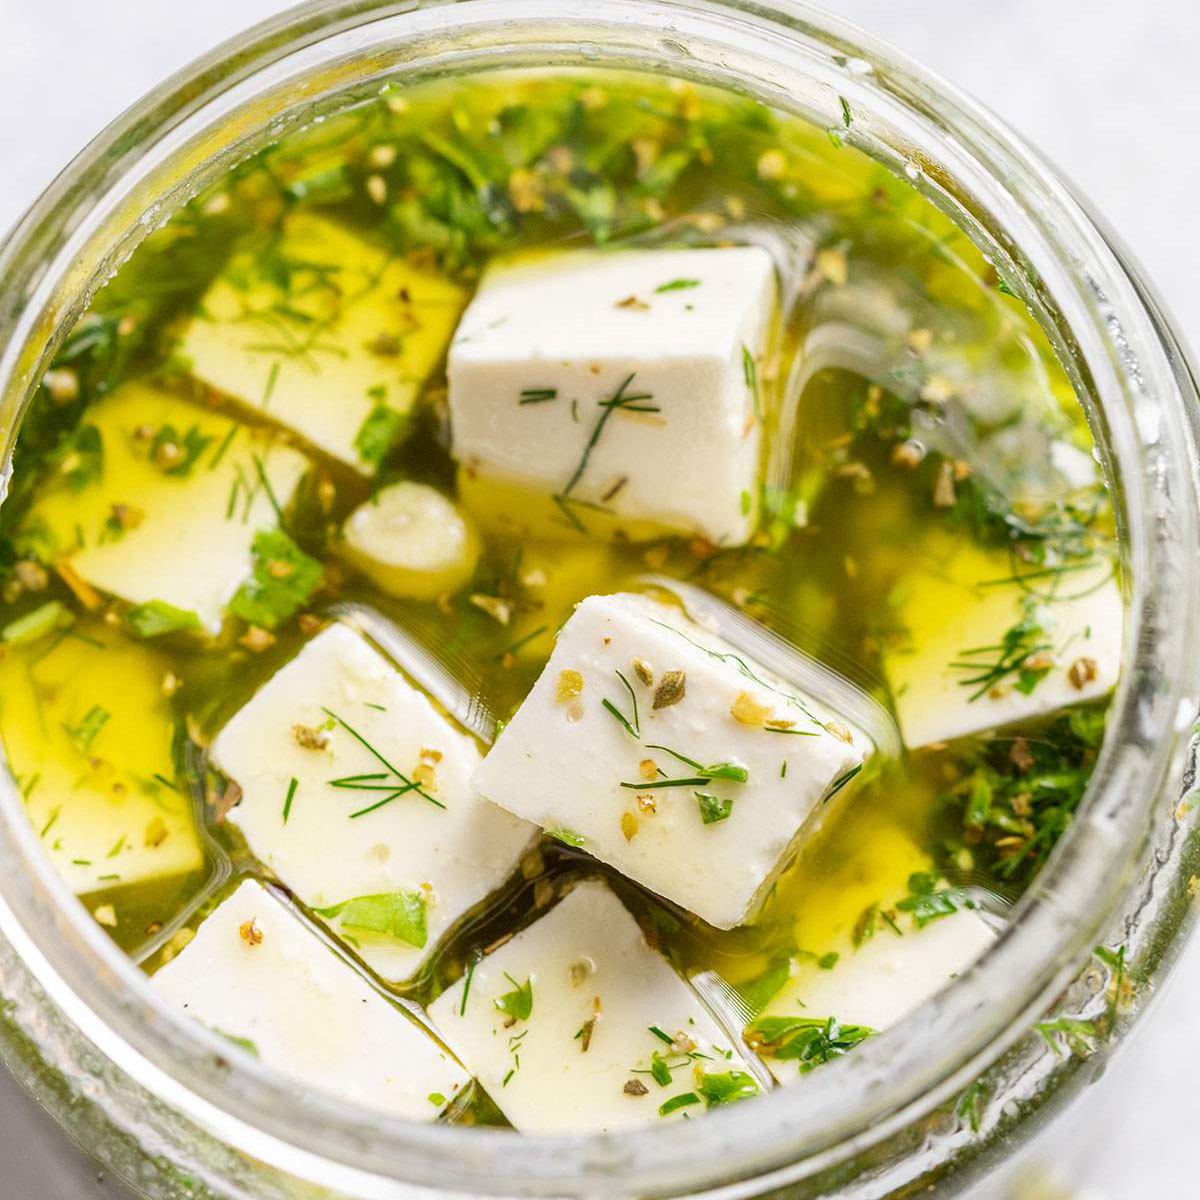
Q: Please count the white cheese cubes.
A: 10